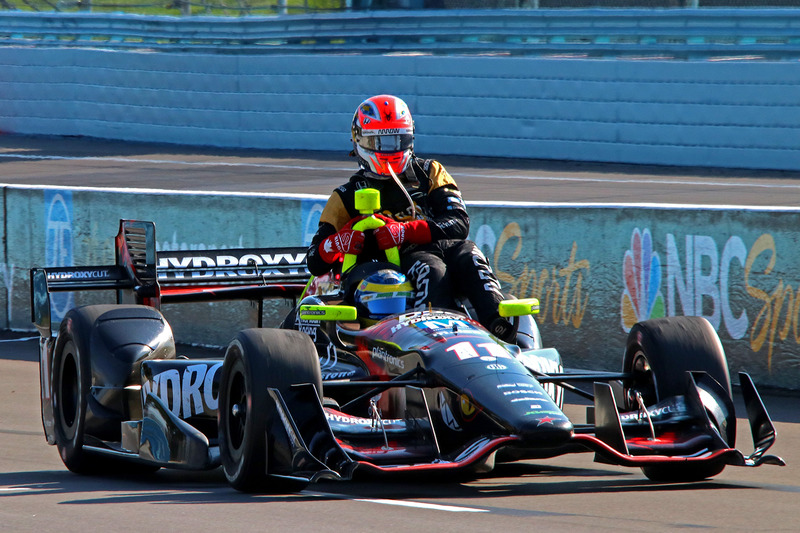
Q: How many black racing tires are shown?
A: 3